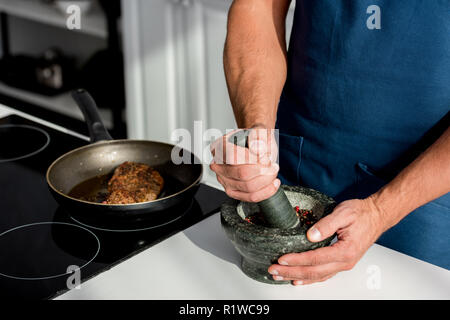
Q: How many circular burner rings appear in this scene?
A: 3